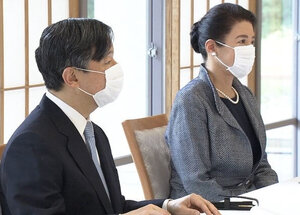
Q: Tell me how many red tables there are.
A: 0